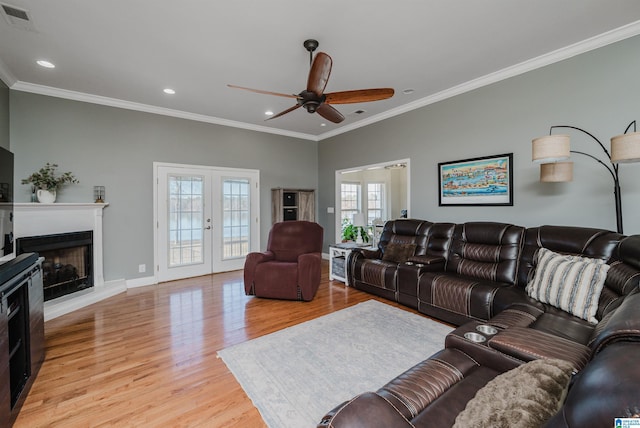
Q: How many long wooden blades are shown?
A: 5